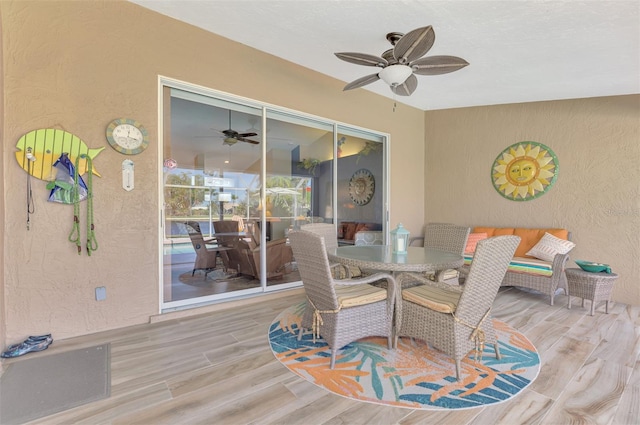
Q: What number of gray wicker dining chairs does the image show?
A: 4